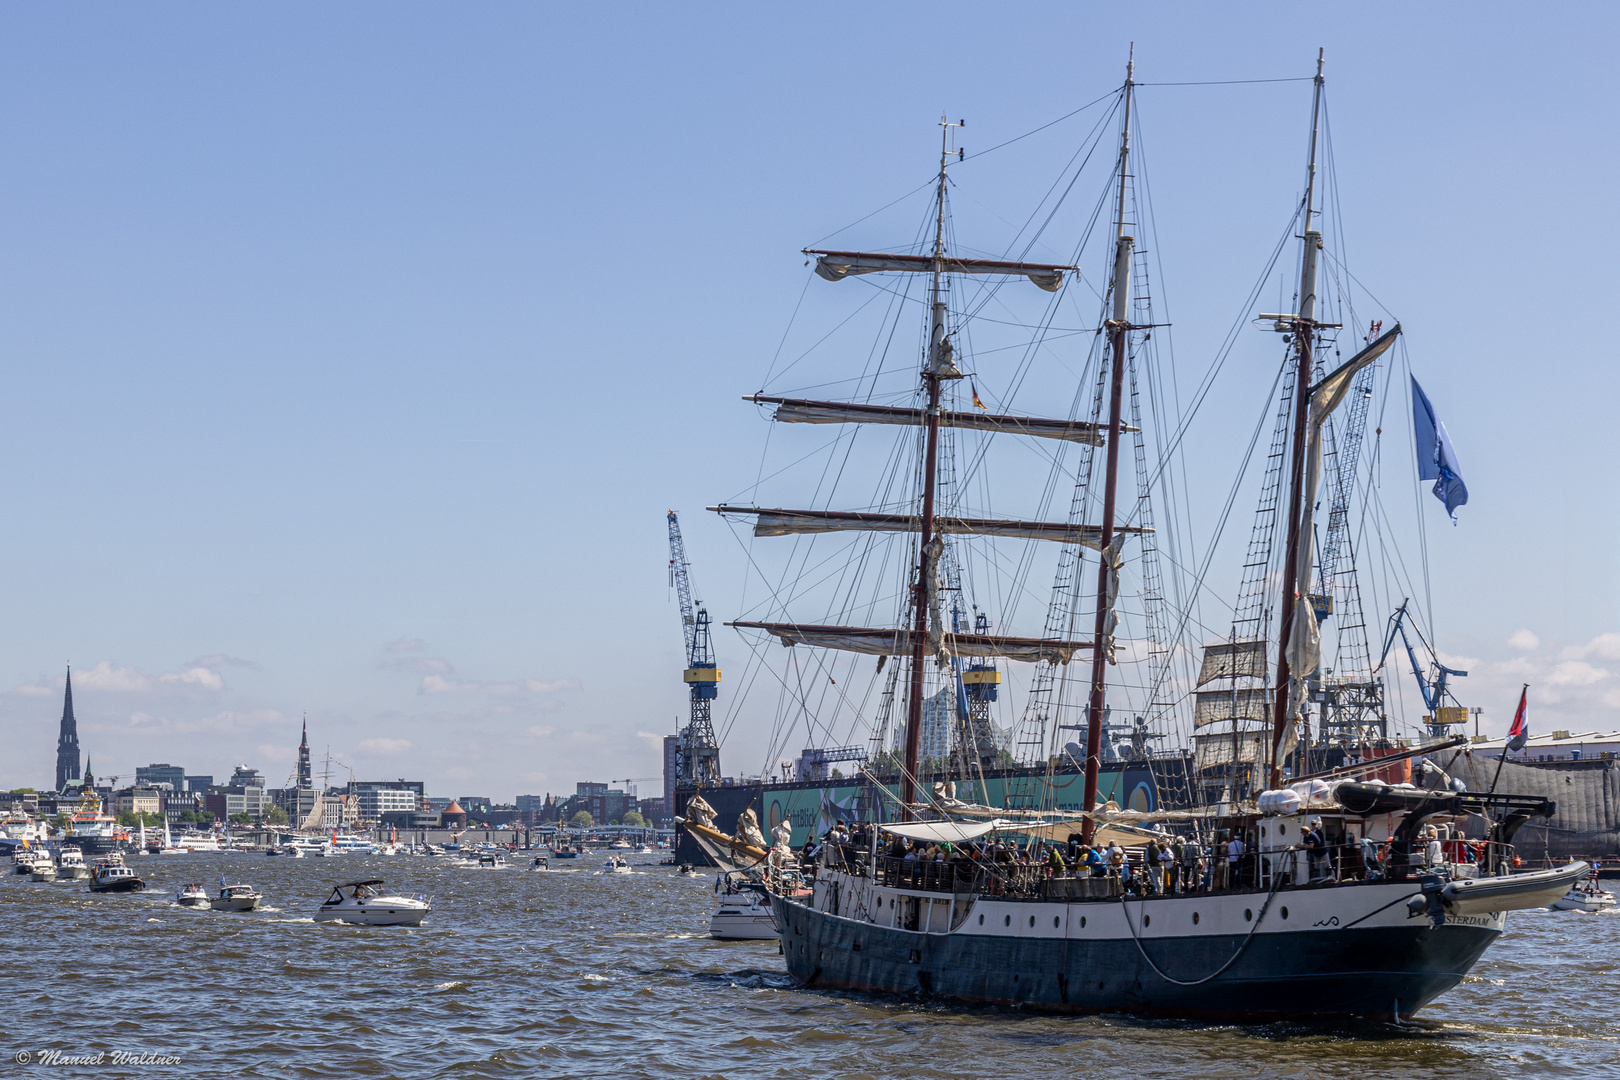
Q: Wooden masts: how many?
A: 3